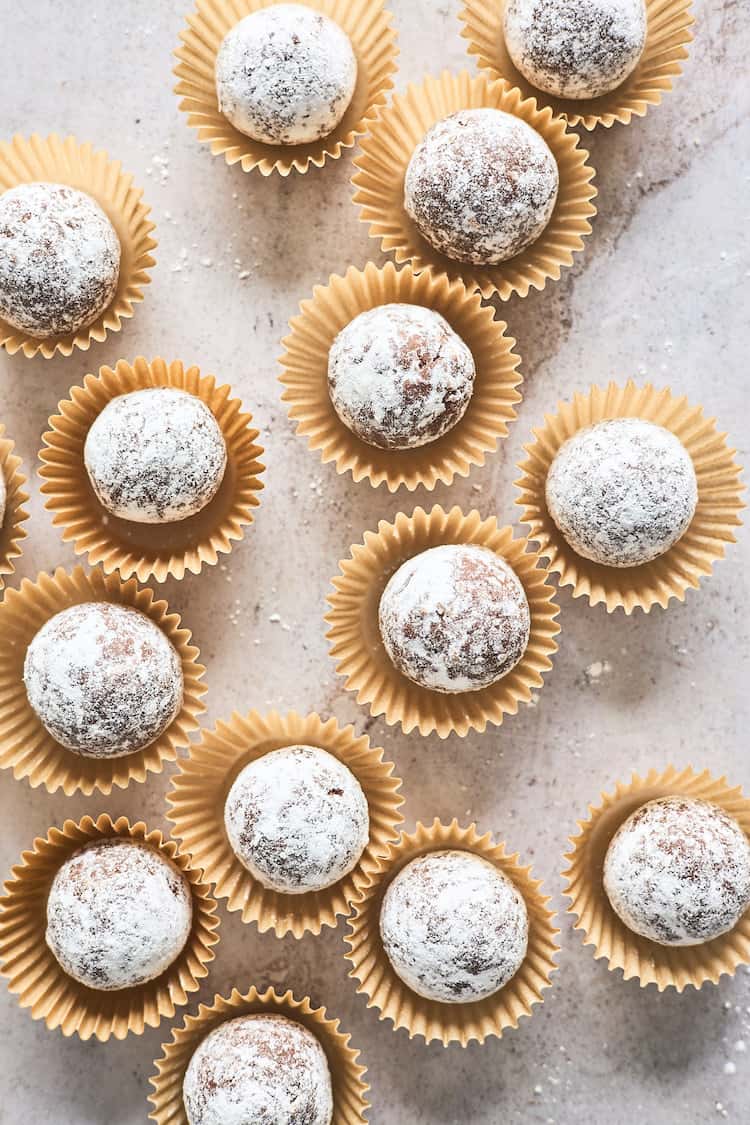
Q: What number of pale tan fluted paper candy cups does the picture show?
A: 15